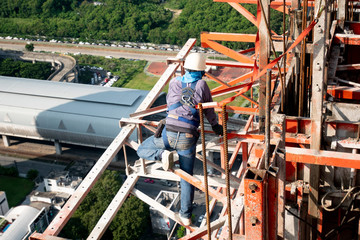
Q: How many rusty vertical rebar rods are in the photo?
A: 2